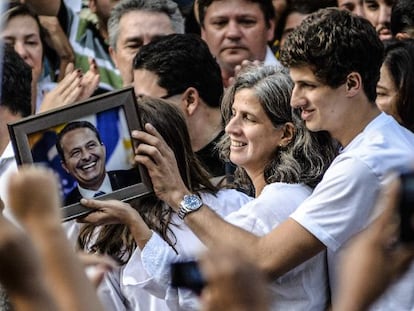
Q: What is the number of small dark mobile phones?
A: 2